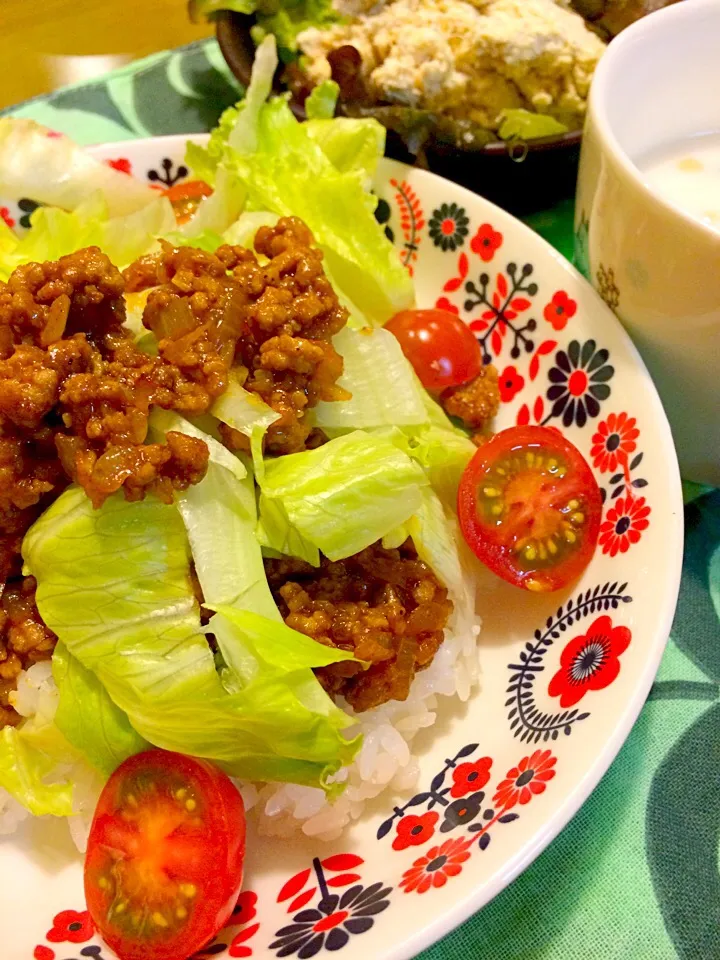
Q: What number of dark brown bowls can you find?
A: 1